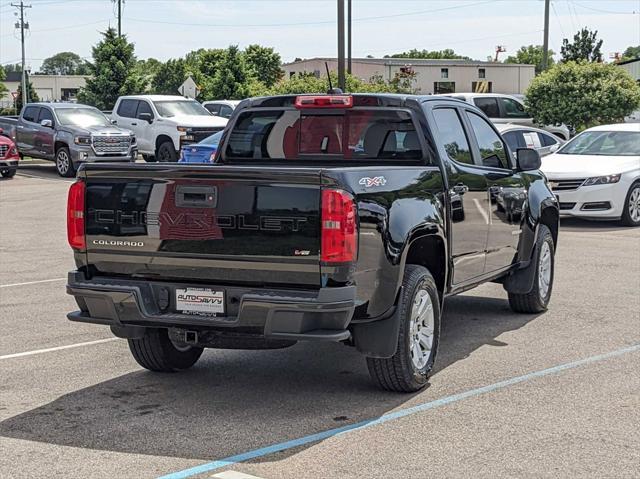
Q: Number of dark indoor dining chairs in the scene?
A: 0